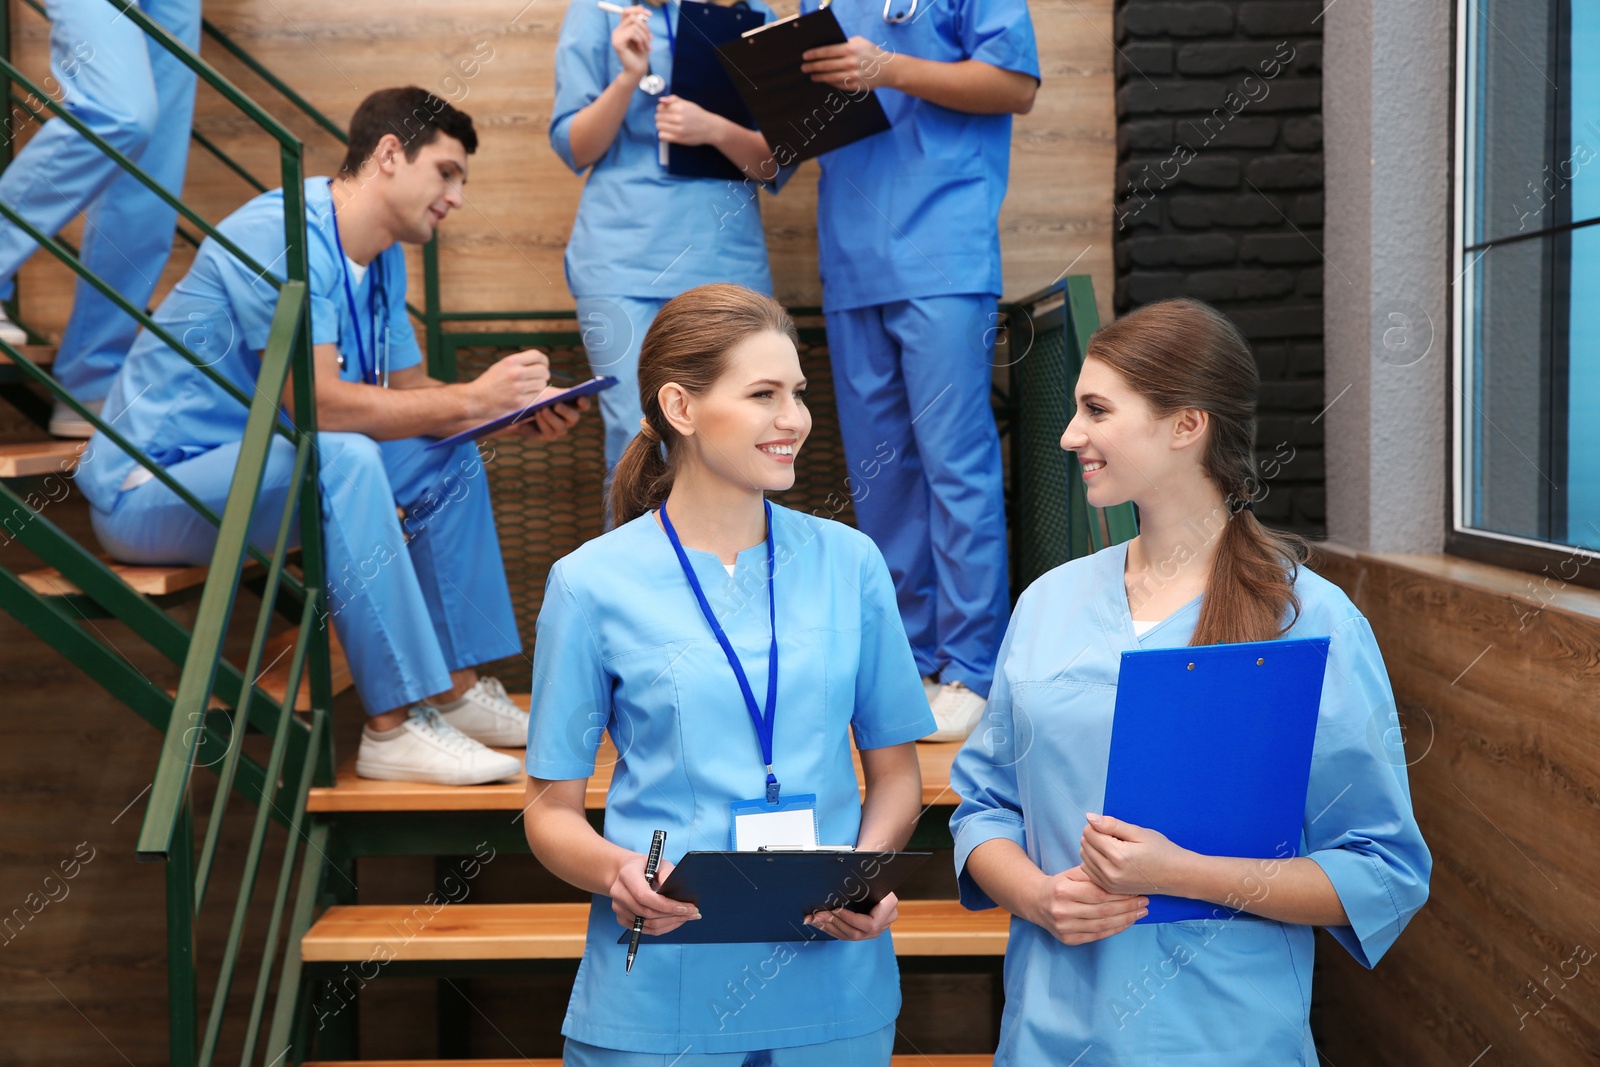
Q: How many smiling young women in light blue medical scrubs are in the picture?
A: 2